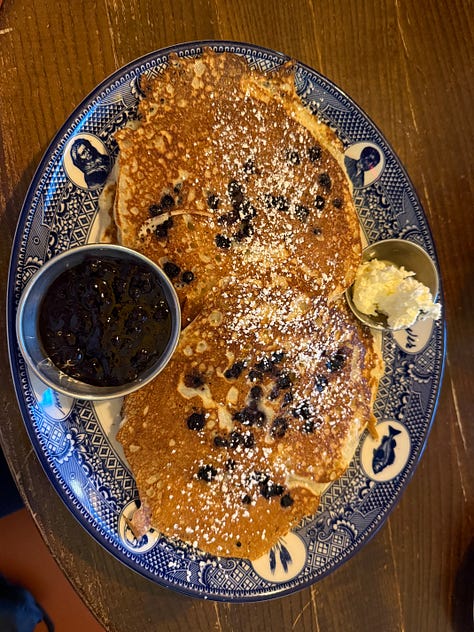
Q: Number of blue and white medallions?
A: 7